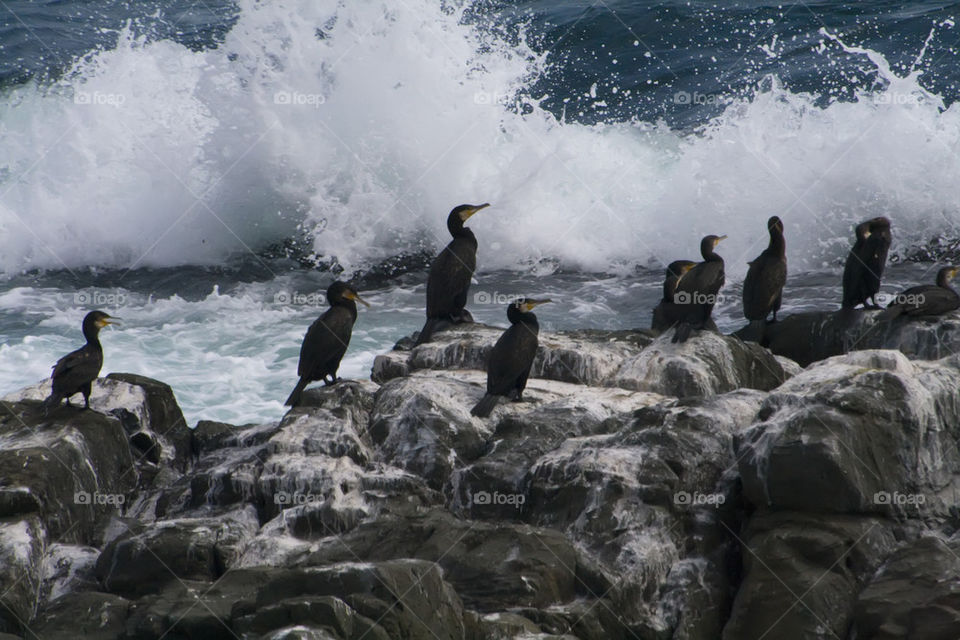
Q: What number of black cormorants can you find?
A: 9